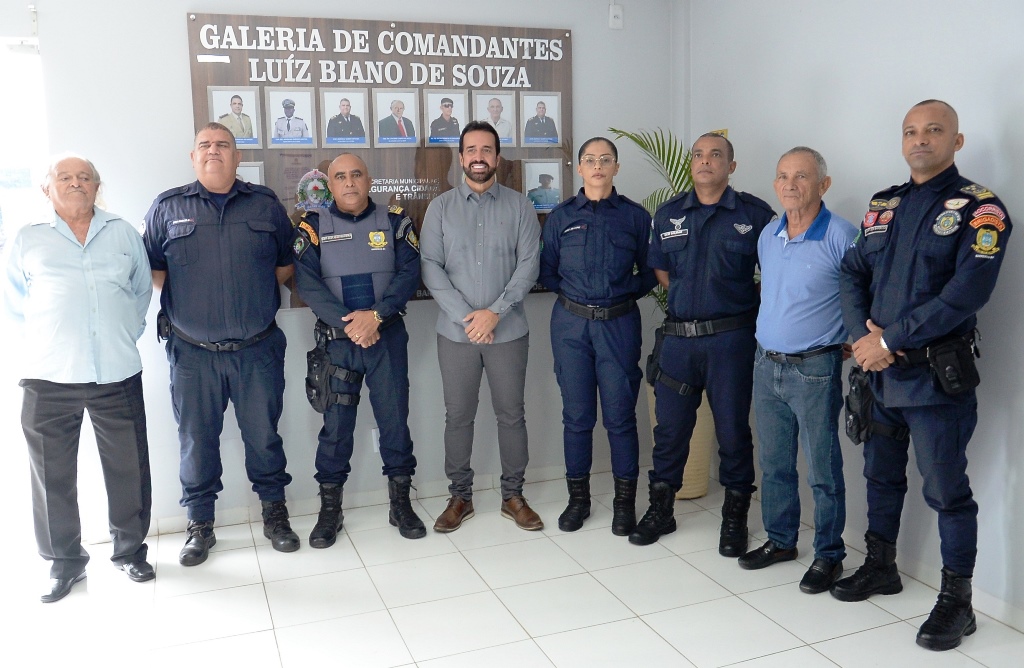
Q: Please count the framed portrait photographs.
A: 9